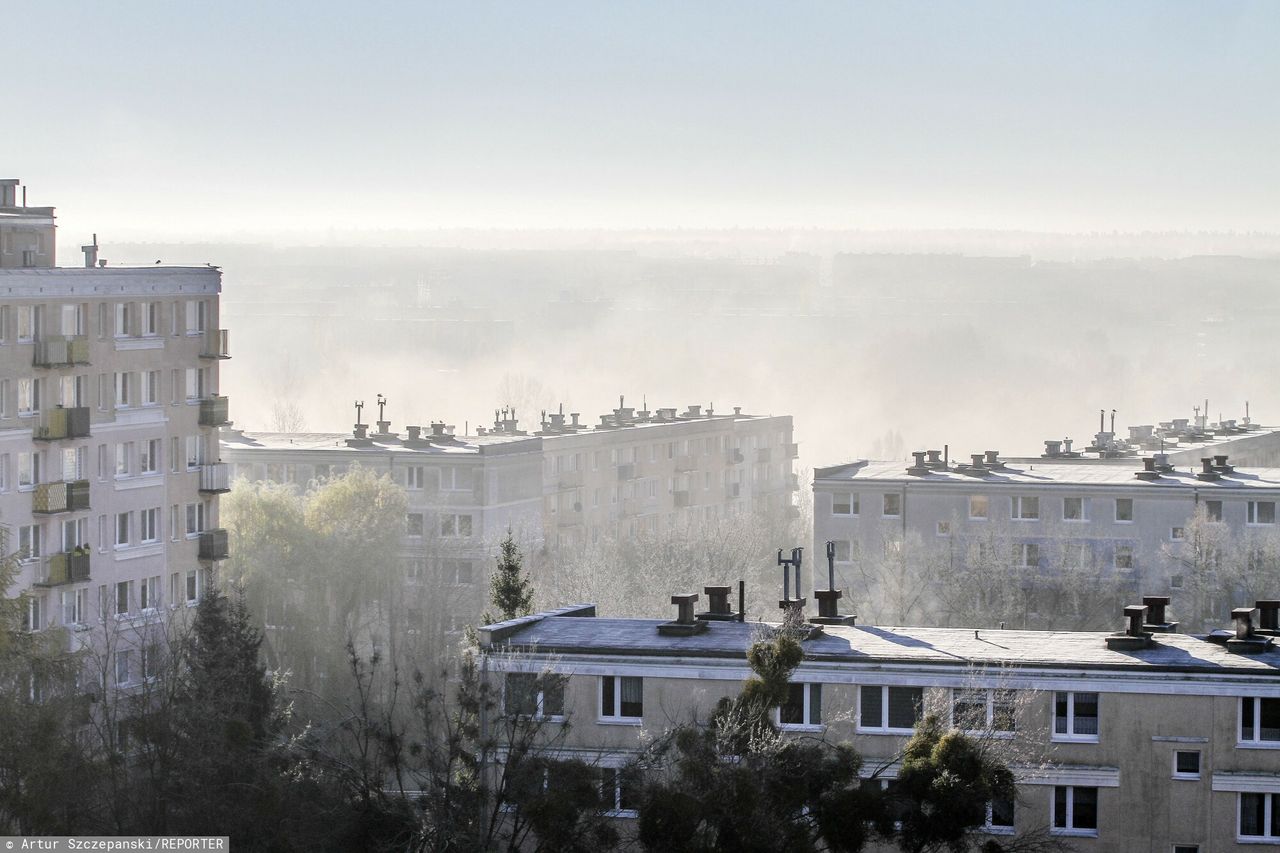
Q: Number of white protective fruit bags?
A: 0